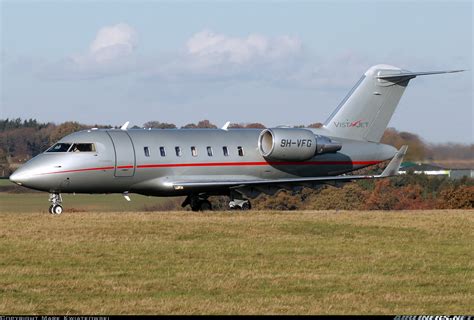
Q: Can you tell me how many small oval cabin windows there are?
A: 7